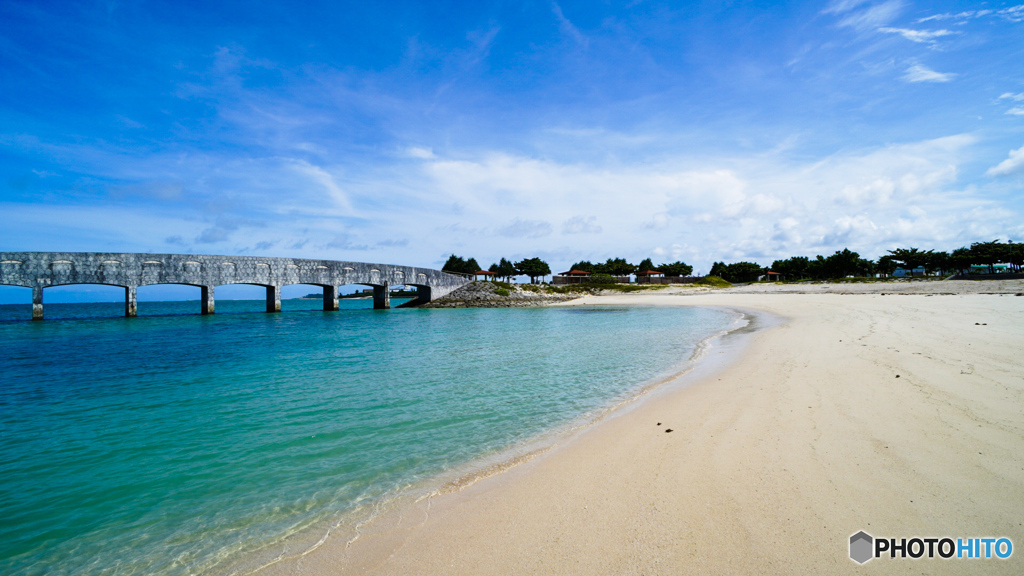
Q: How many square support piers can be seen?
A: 6